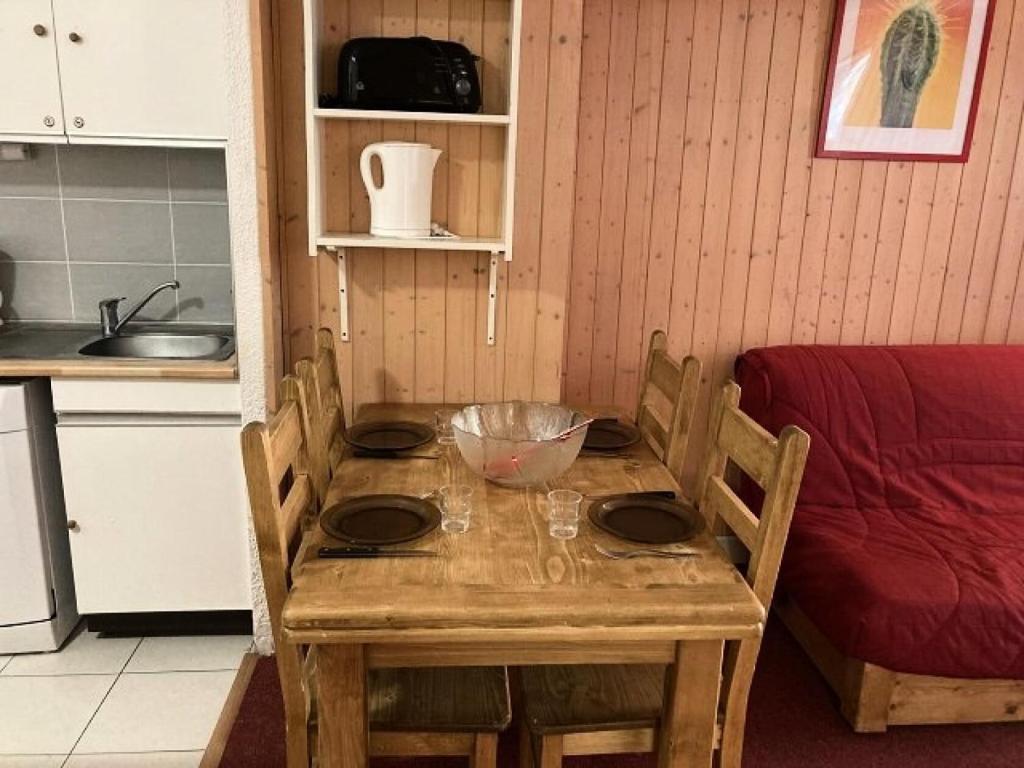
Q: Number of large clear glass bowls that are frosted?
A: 1